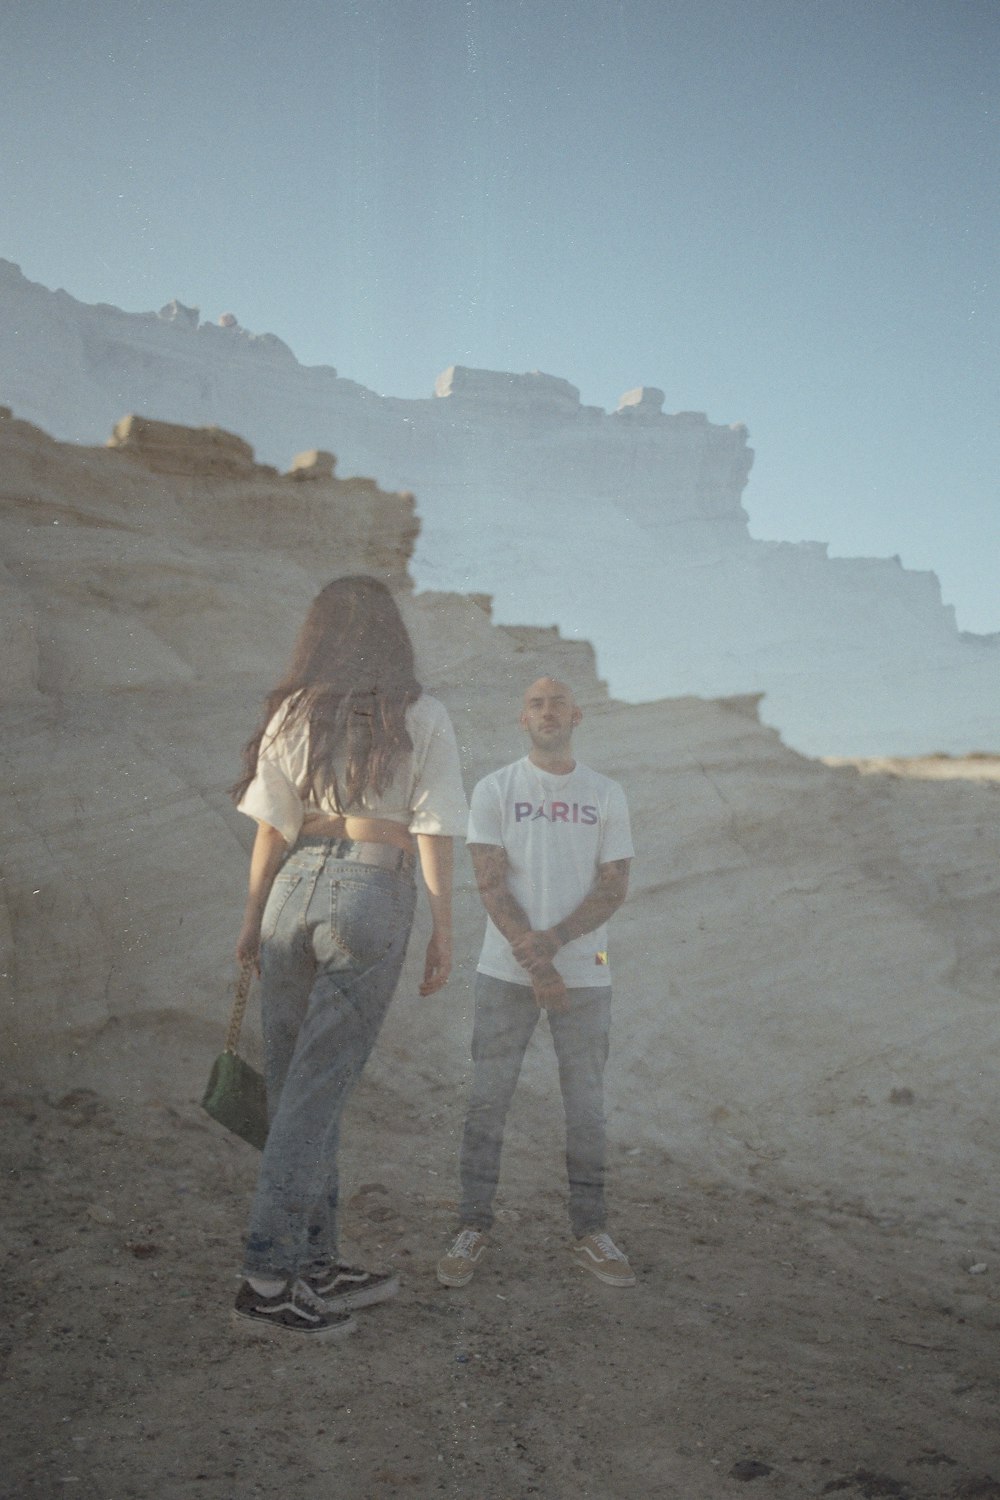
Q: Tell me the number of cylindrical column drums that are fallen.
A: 0